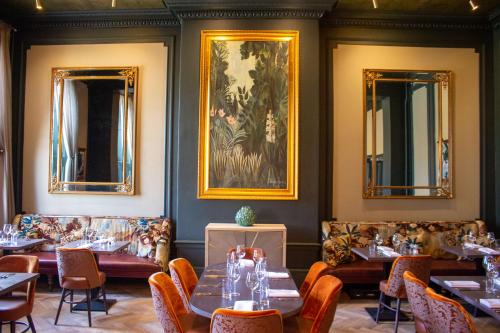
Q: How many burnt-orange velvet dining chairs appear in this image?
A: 11